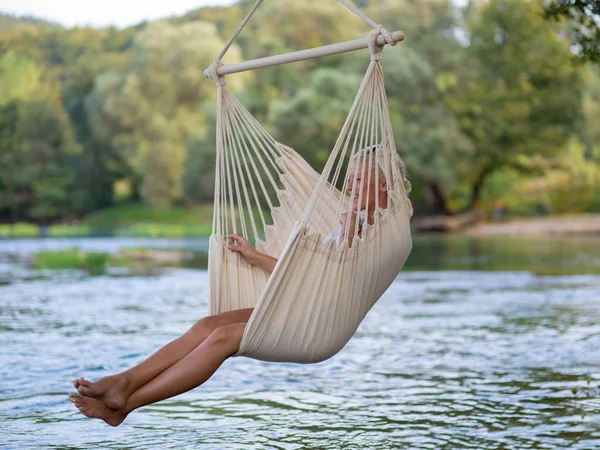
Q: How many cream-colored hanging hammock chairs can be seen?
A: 1